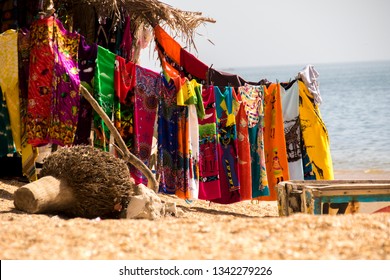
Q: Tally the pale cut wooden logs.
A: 1